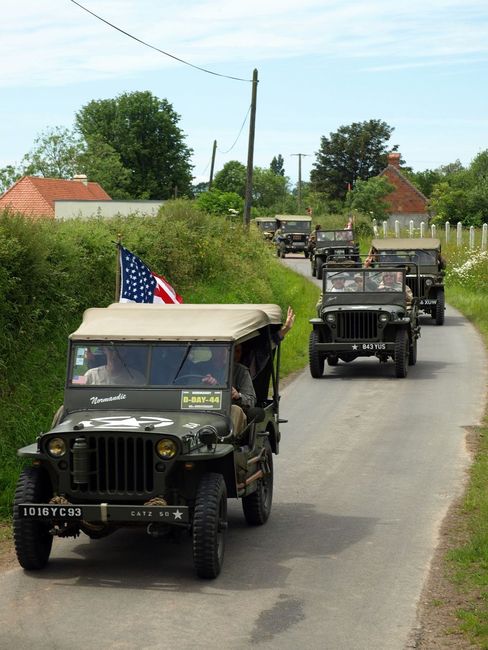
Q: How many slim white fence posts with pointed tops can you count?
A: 10